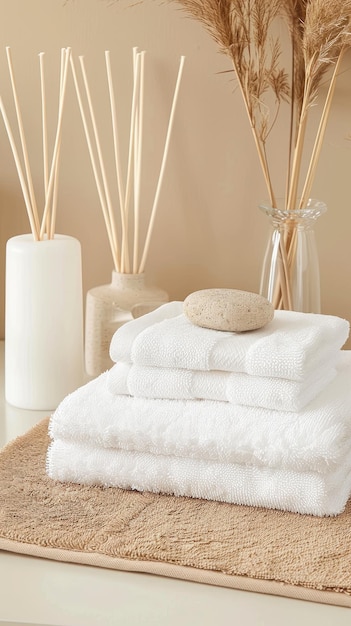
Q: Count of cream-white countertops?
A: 1